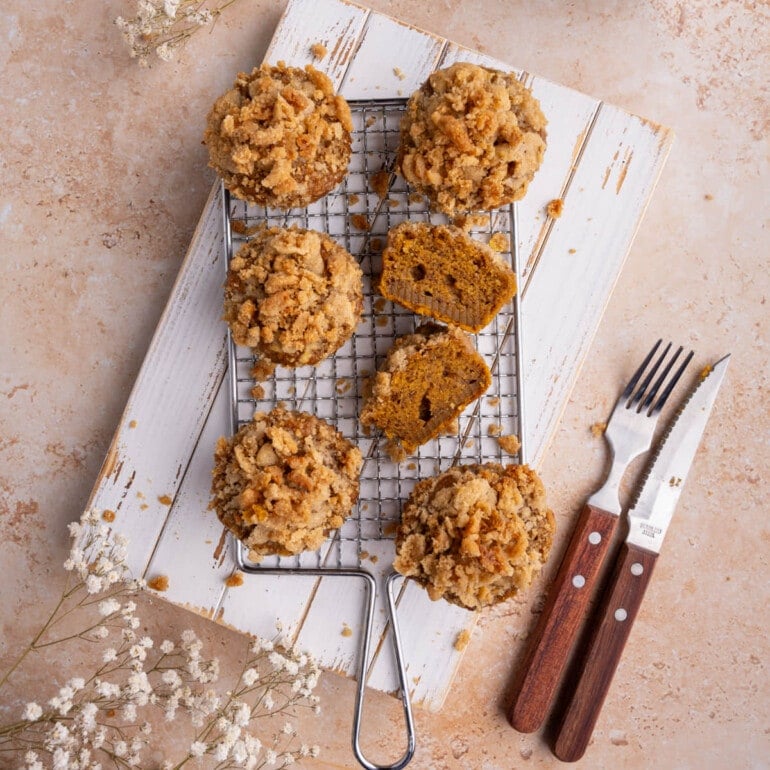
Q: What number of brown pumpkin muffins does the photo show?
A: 6